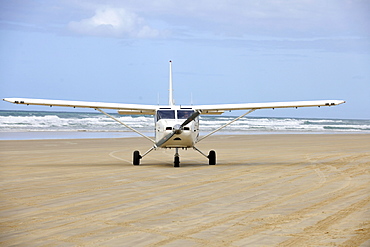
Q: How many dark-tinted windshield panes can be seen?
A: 2